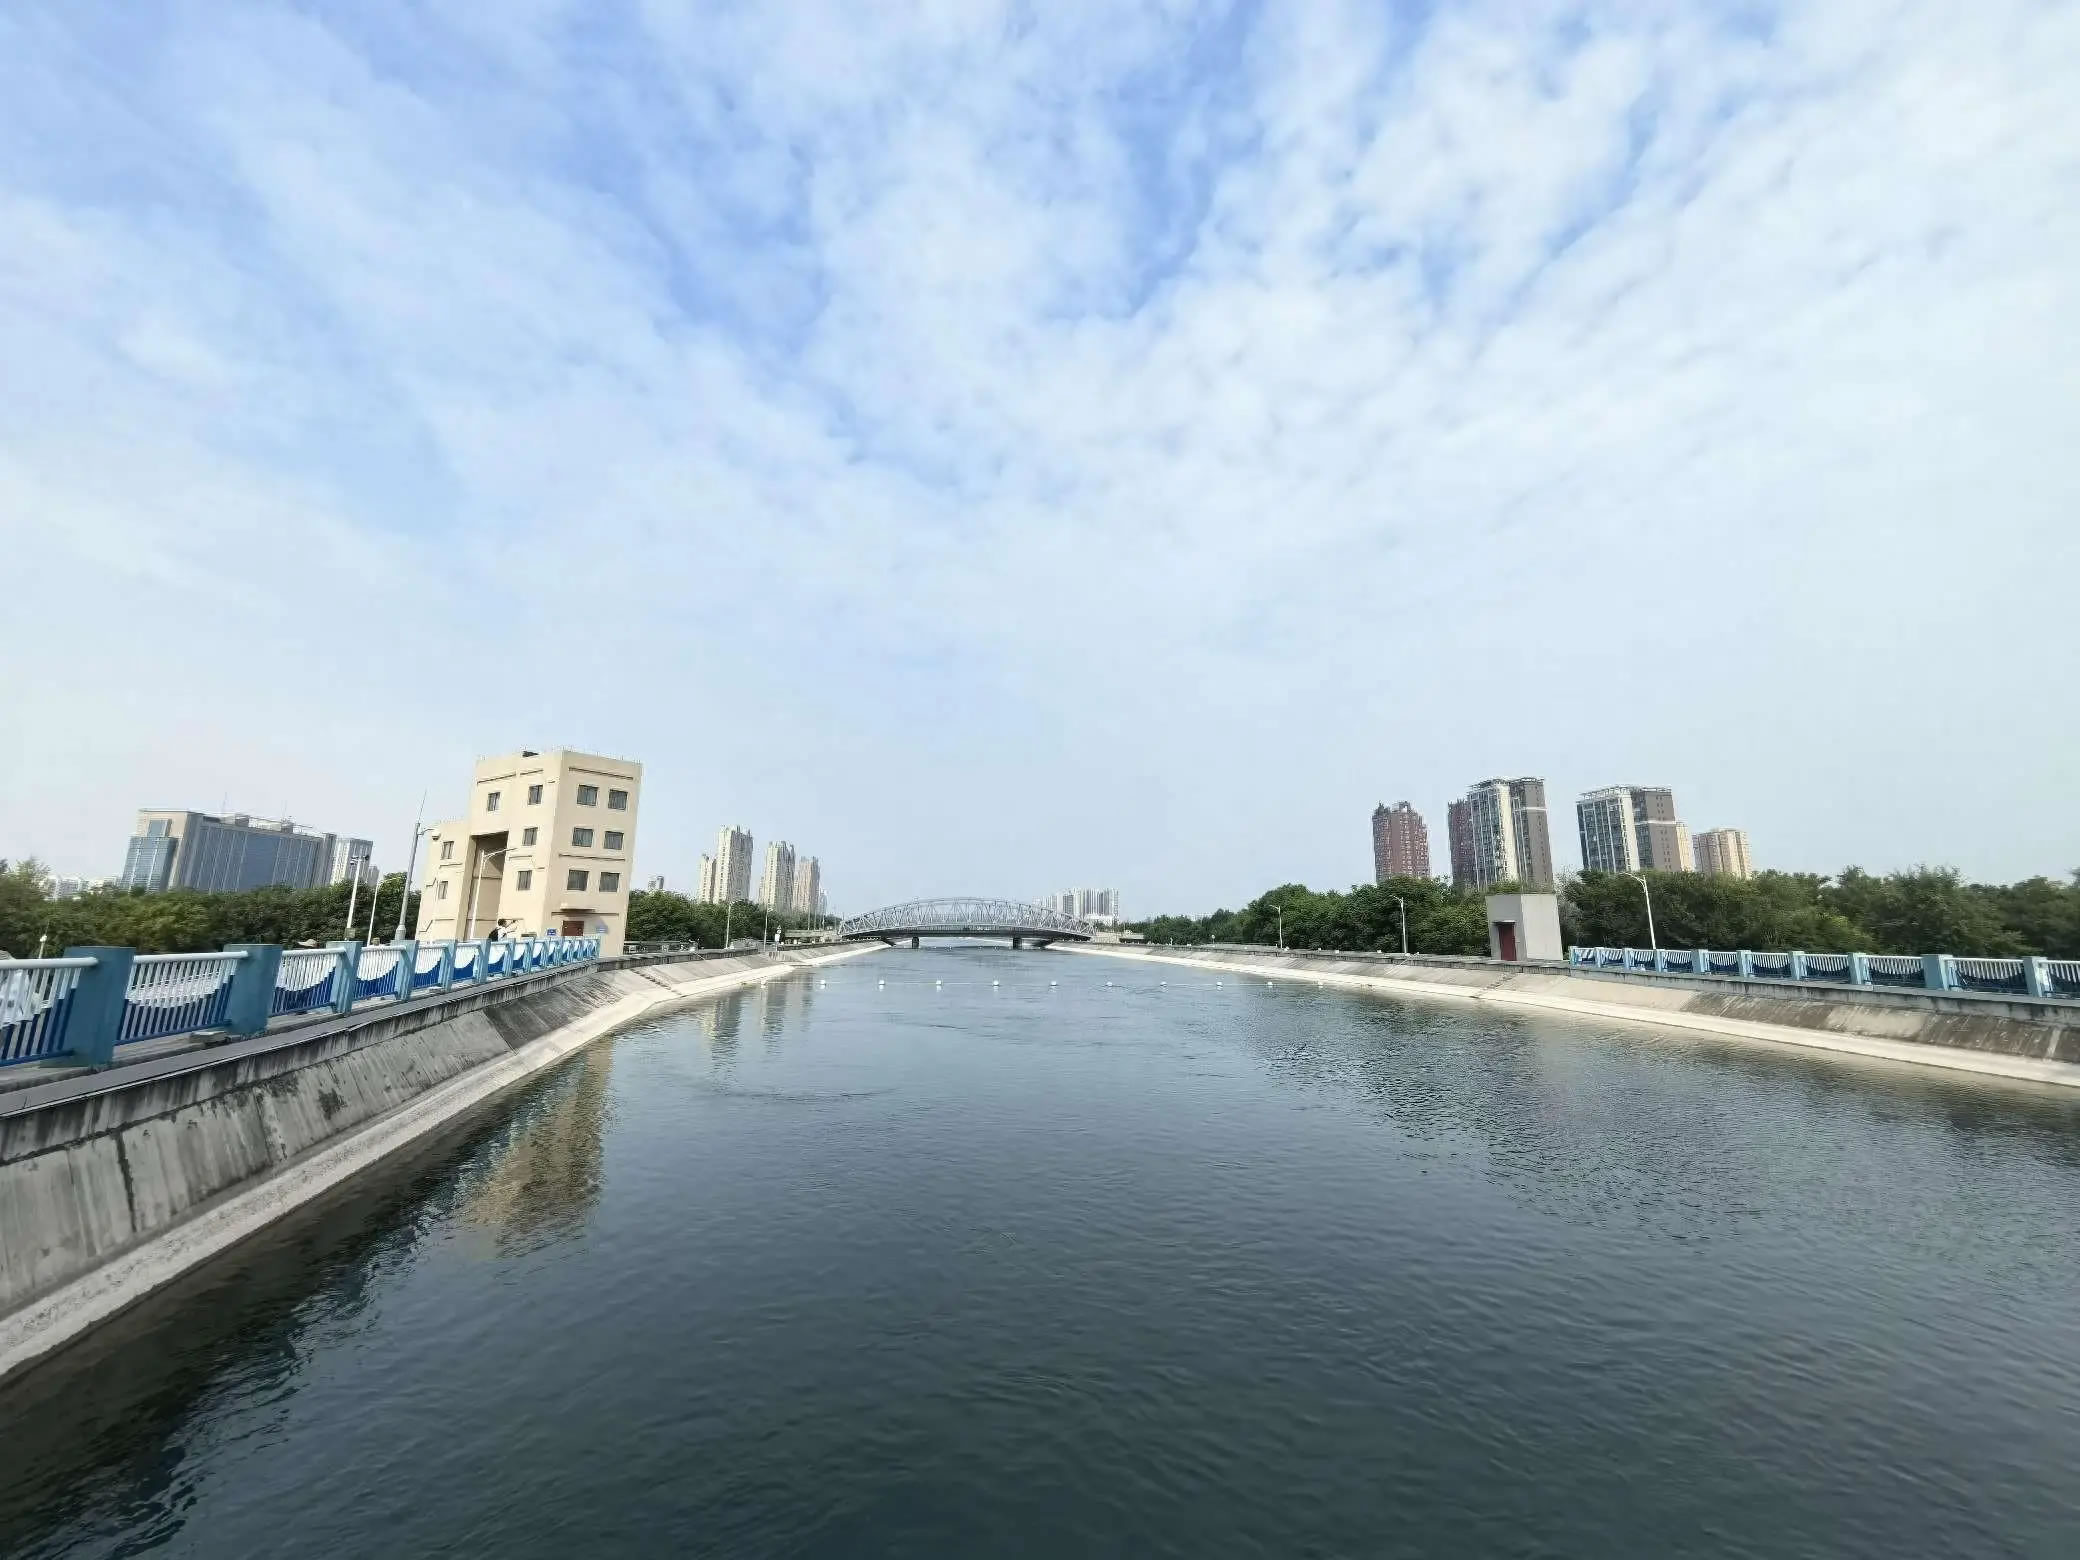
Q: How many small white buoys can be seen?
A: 11